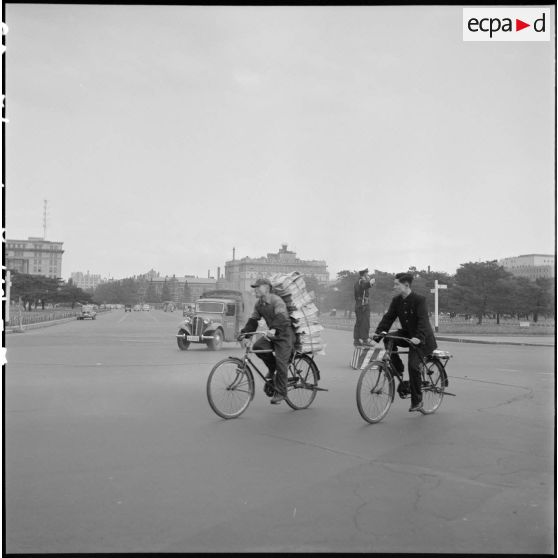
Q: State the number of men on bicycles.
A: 2